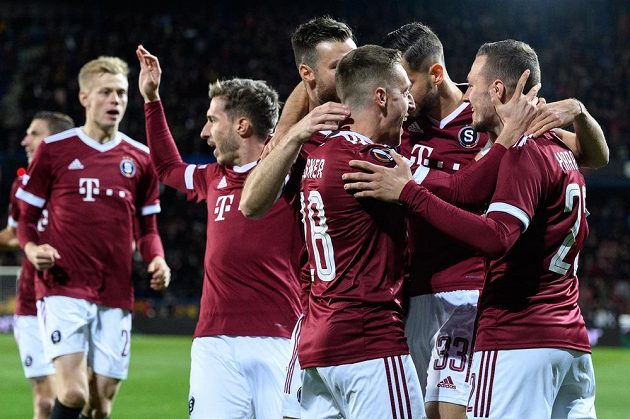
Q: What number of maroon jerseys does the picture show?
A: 7